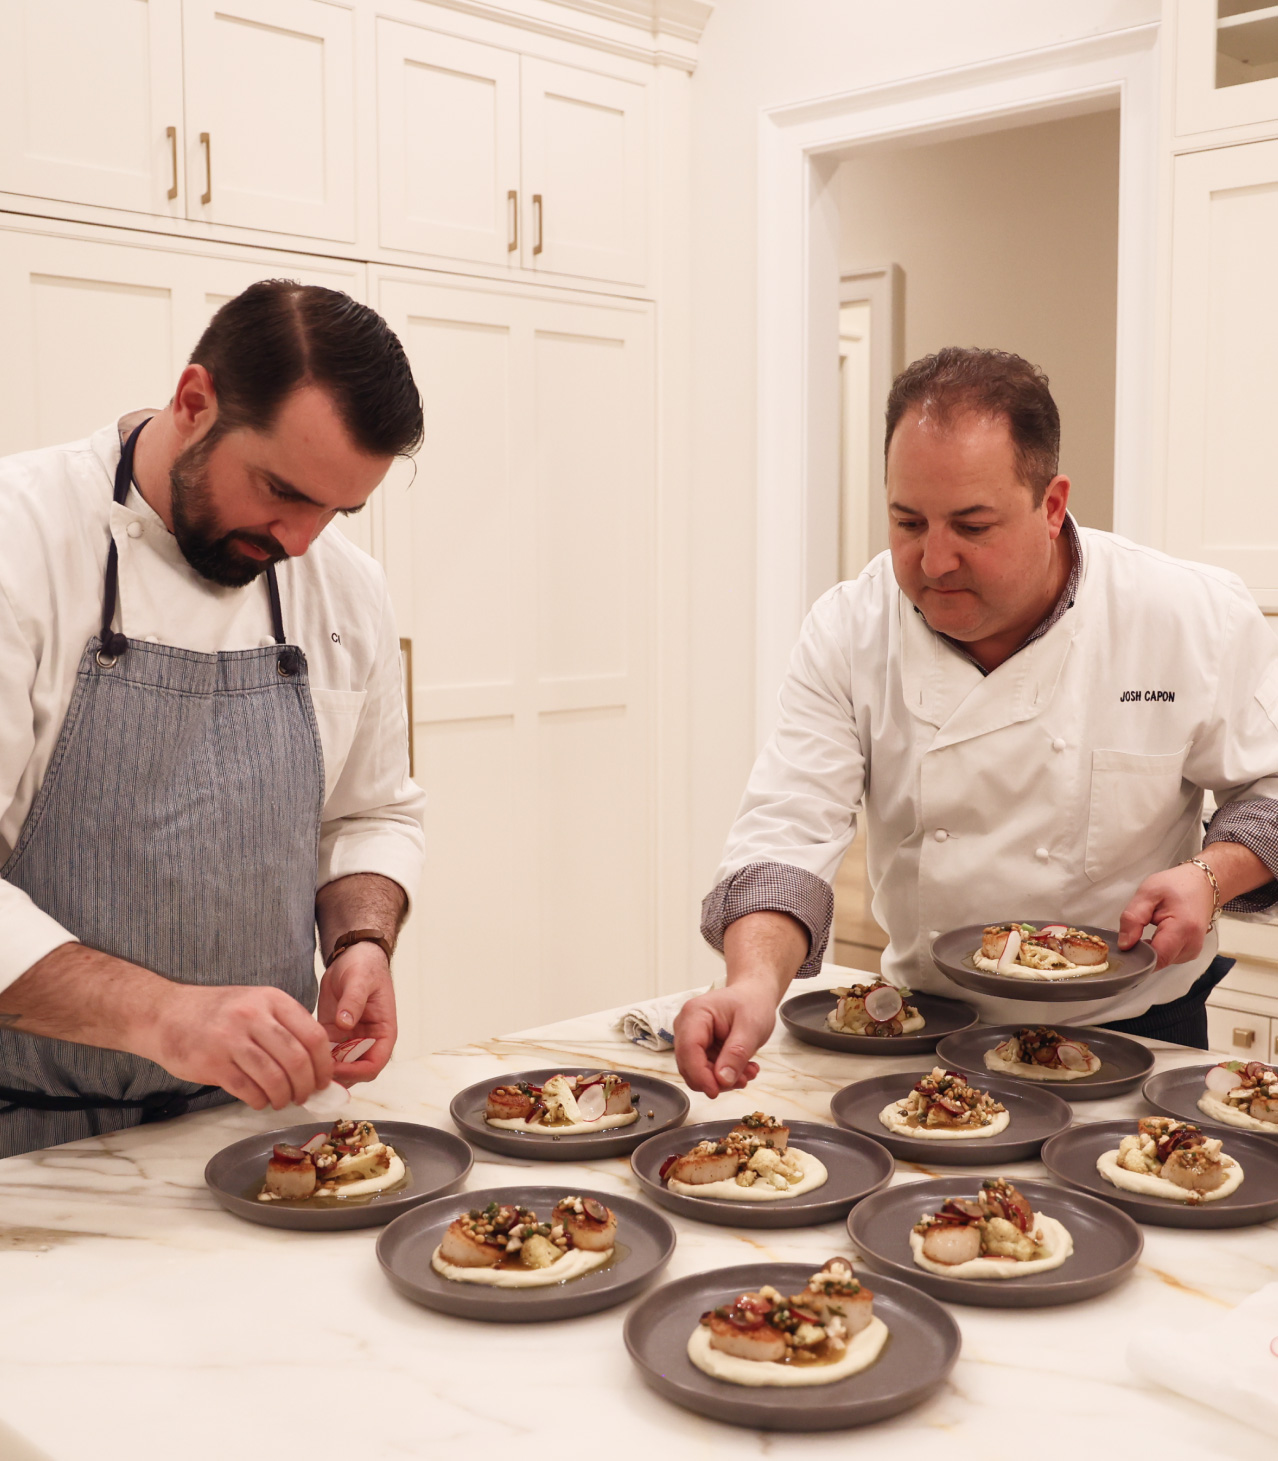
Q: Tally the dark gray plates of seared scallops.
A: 12